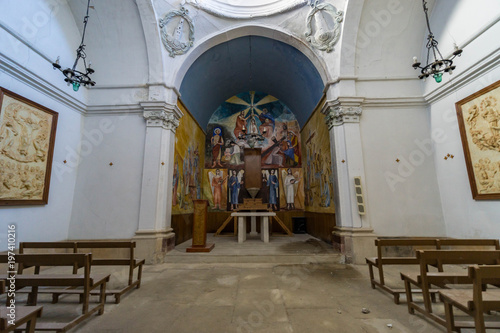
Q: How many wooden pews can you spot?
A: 6